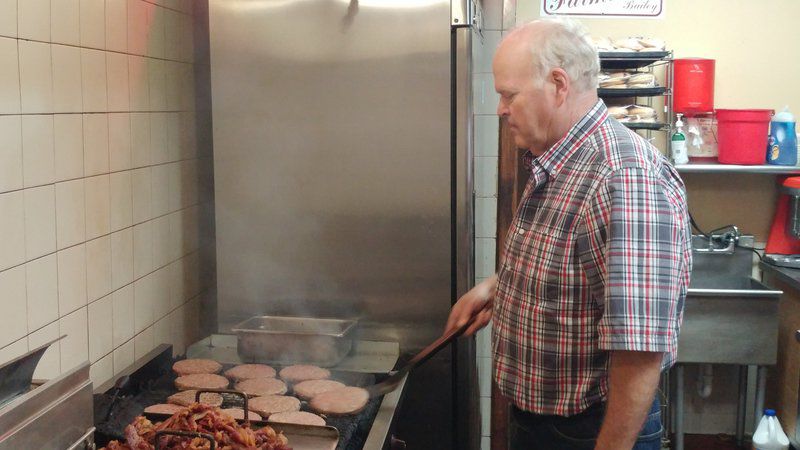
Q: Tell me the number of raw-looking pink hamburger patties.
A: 12